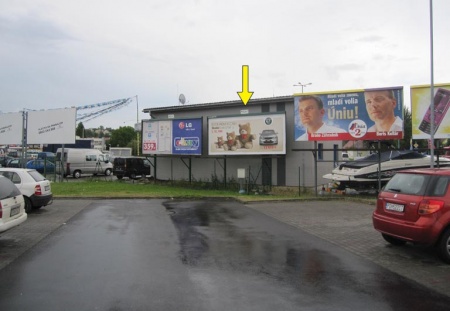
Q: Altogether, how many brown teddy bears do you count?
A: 3